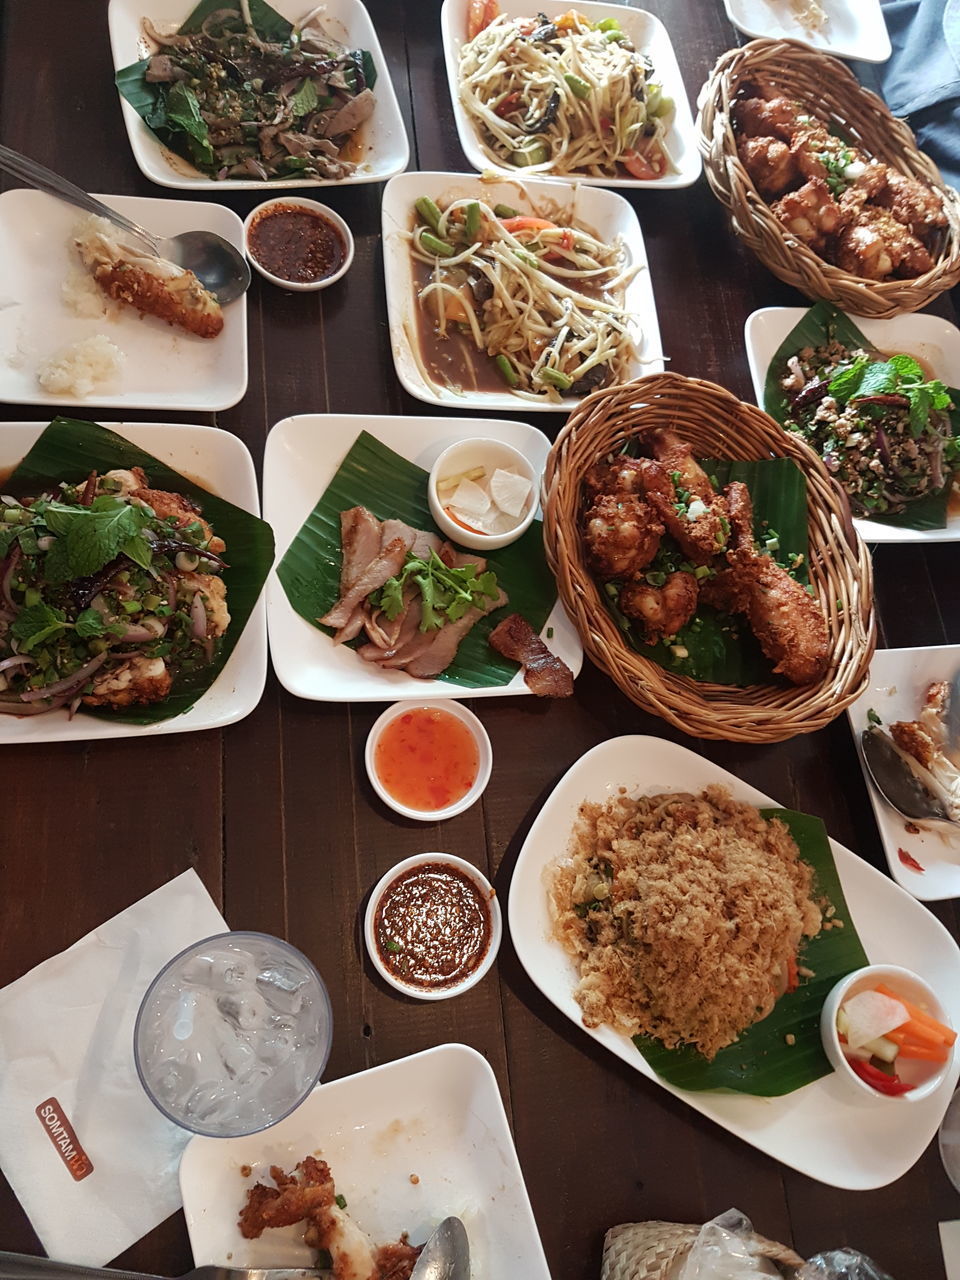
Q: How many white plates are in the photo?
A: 11